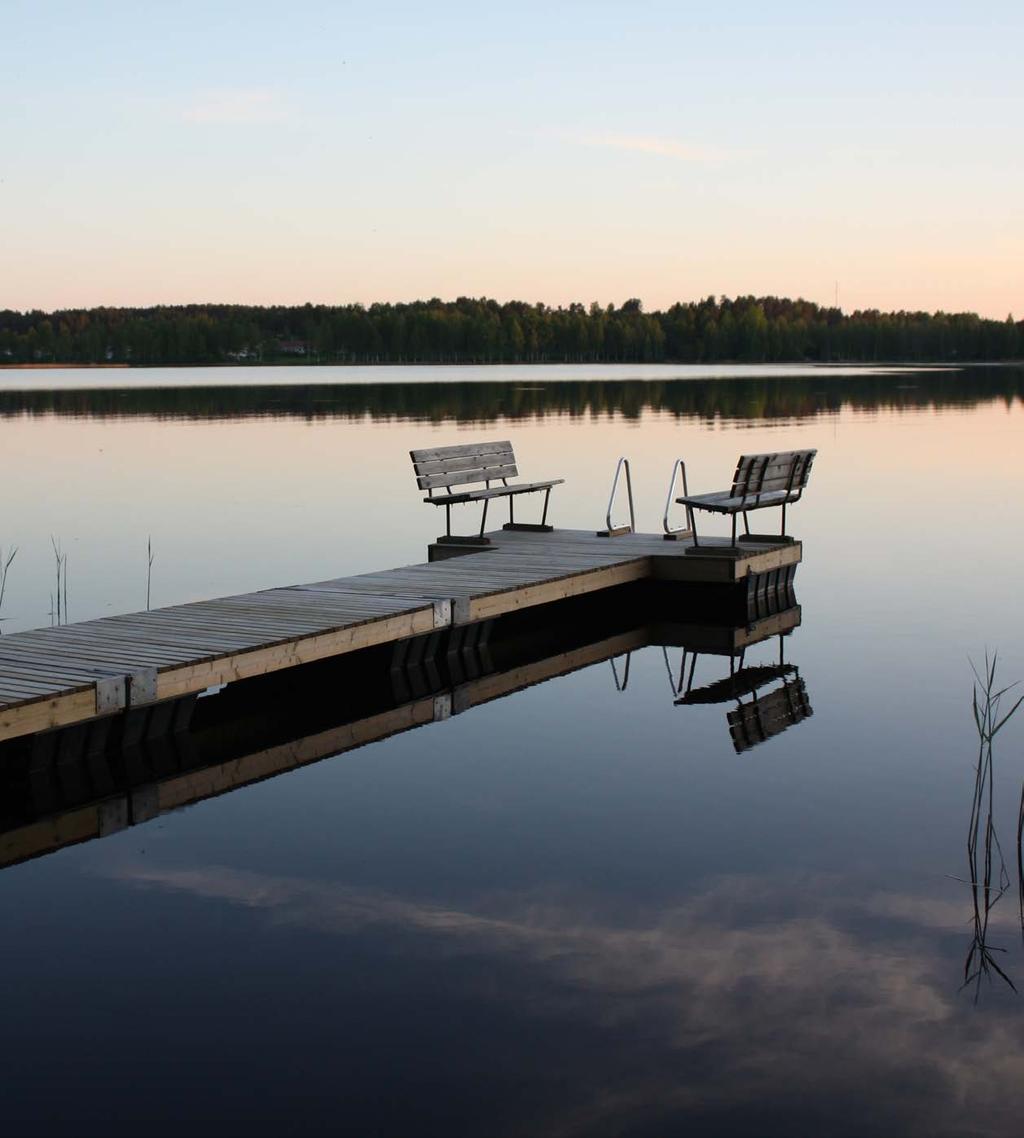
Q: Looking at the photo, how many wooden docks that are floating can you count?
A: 1